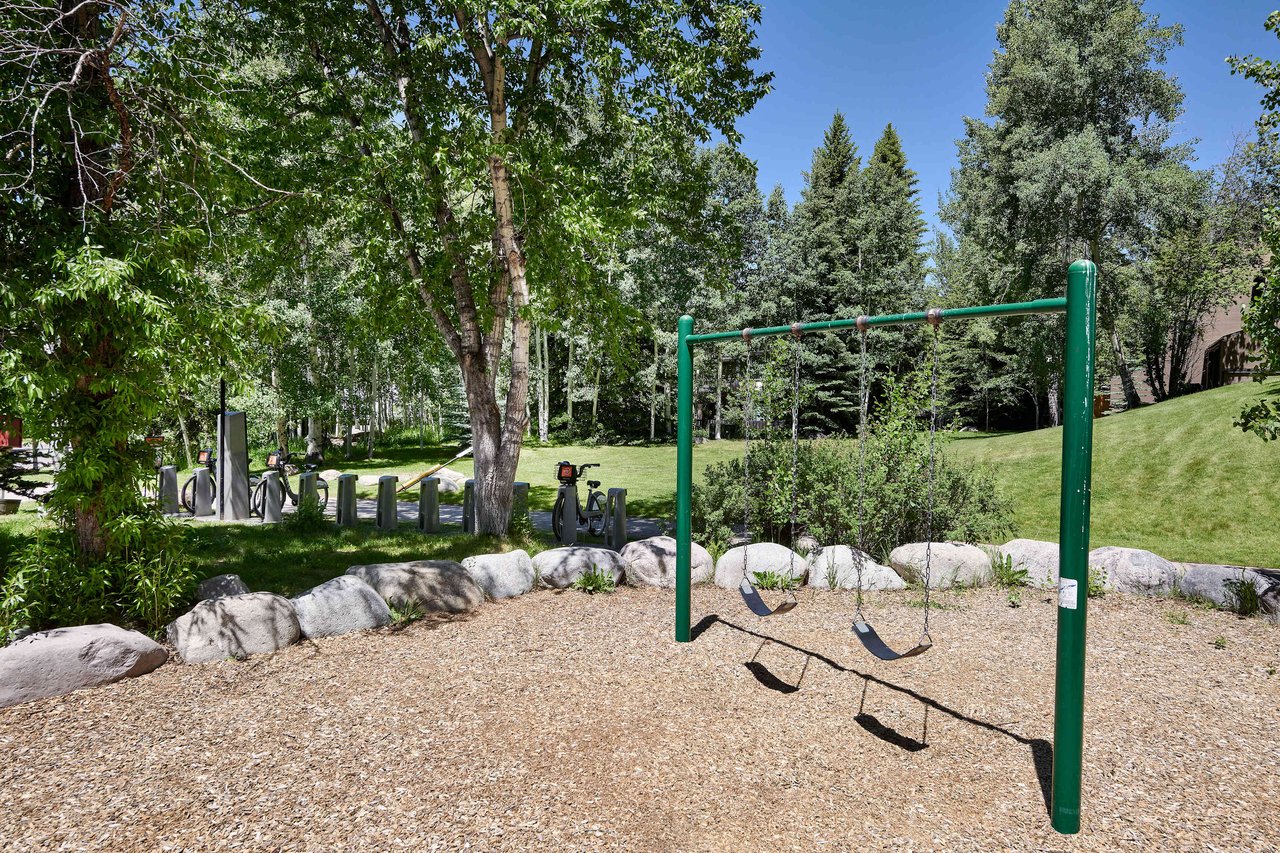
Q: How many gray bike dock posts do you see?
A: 11